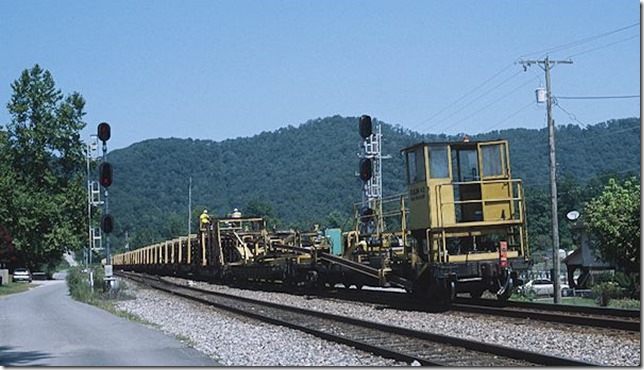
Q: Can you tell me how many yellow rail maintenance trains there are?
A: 1